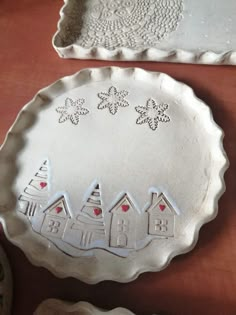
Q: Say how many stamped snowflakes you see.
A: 3